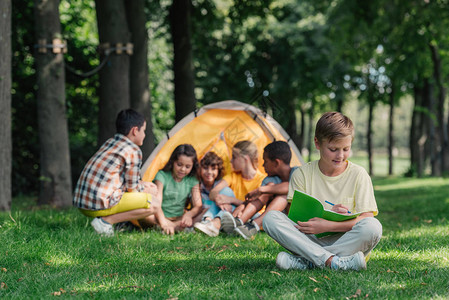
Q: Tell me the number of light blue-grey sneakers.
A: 2